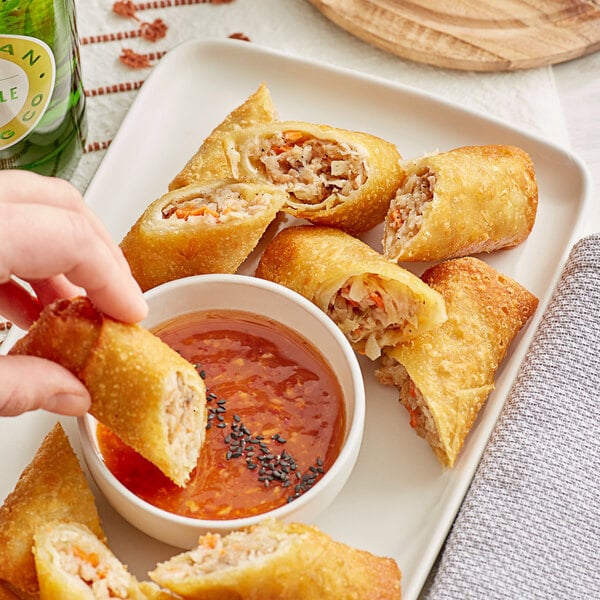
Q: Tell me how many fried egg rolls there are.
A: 10